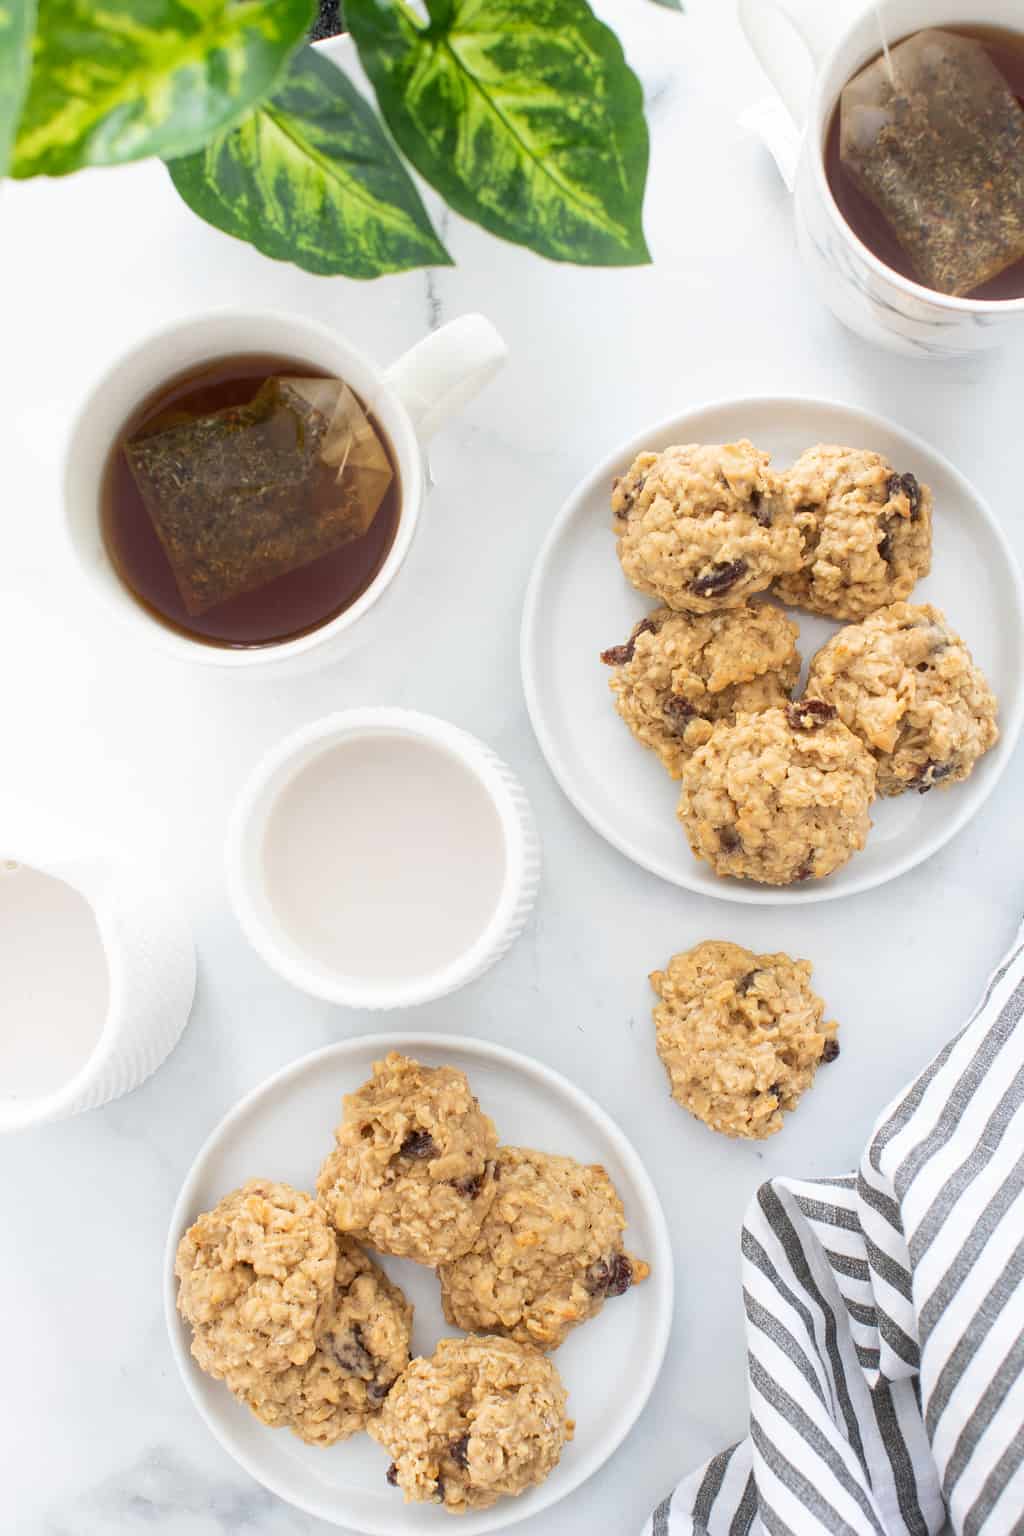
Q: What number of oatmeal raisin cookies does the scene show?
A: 11